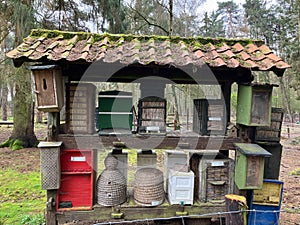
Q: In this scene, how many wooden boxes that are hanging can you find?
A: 4